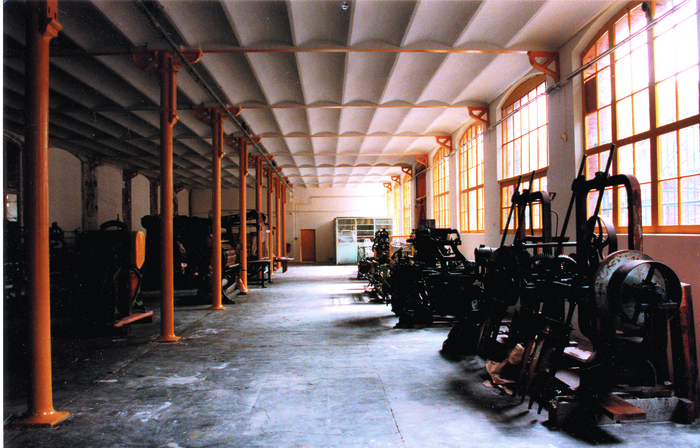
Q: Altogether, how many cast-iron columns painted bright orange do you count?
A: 8